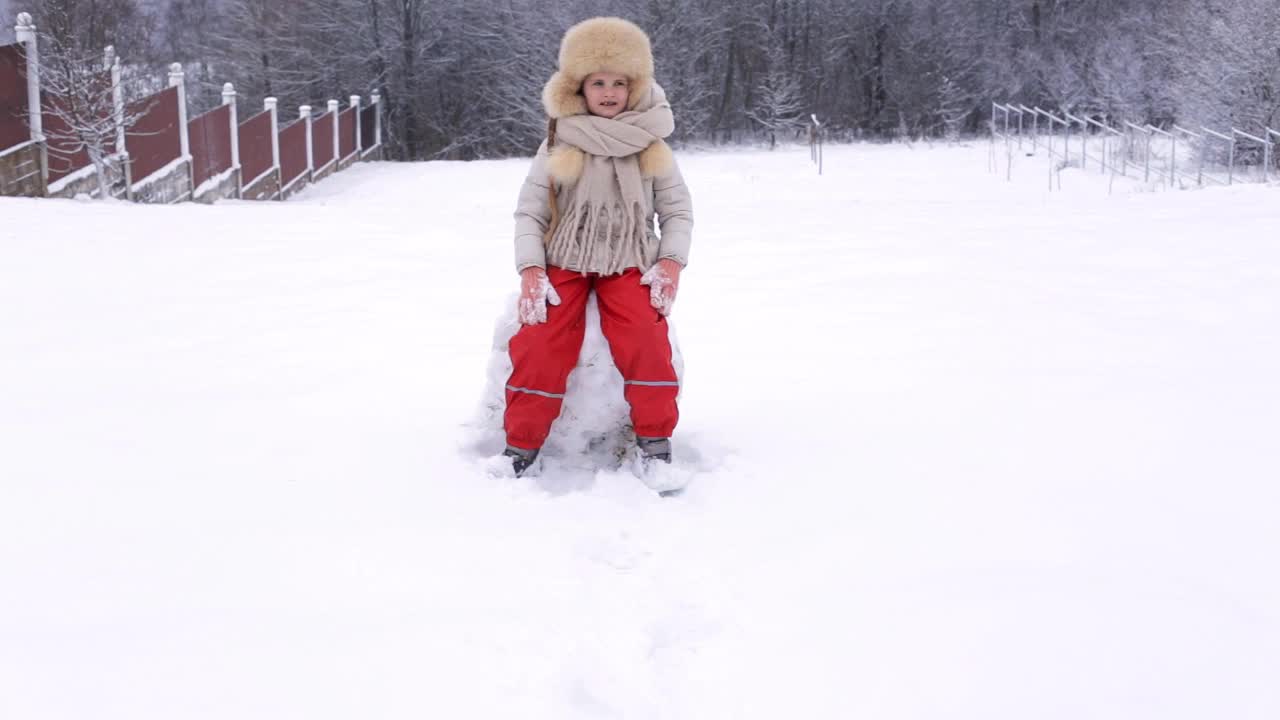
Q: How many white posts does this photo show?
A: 9